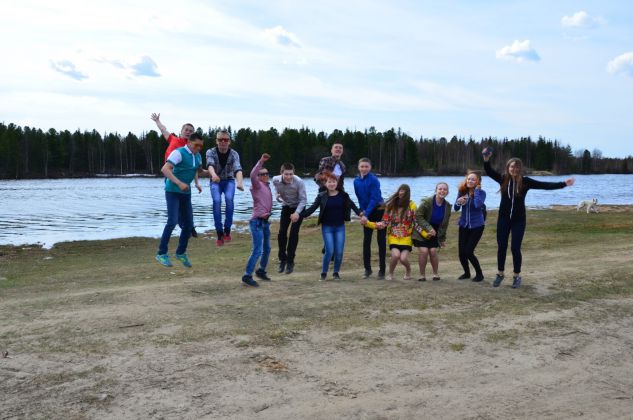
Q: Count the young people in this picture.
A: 12